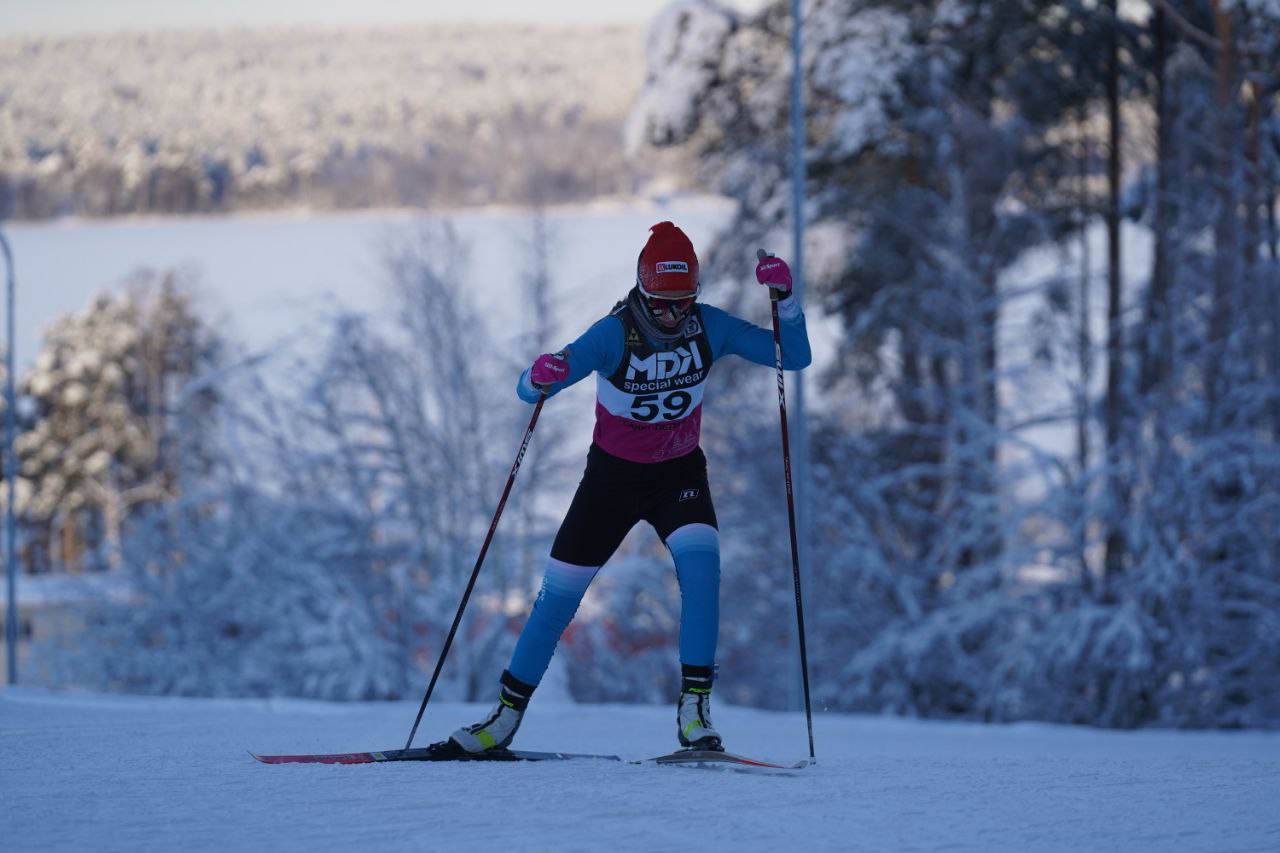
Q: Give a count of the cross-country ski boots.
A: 2